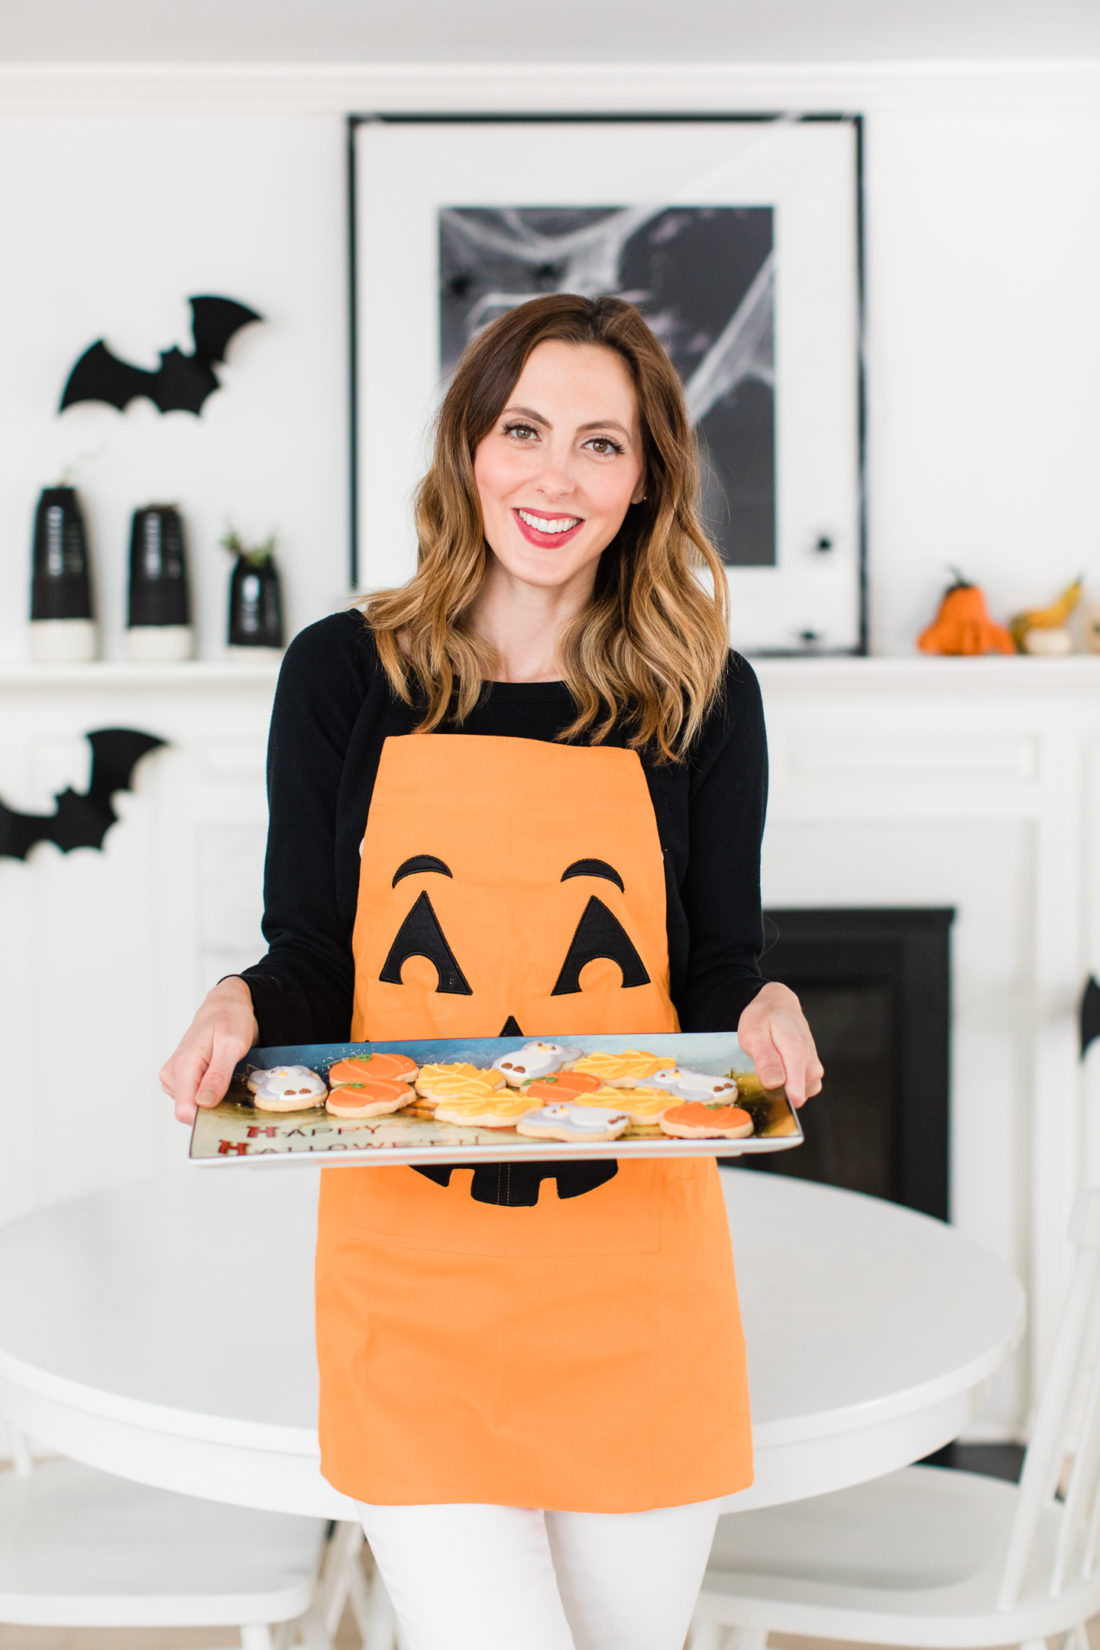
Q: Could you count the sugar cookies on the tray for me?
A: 12